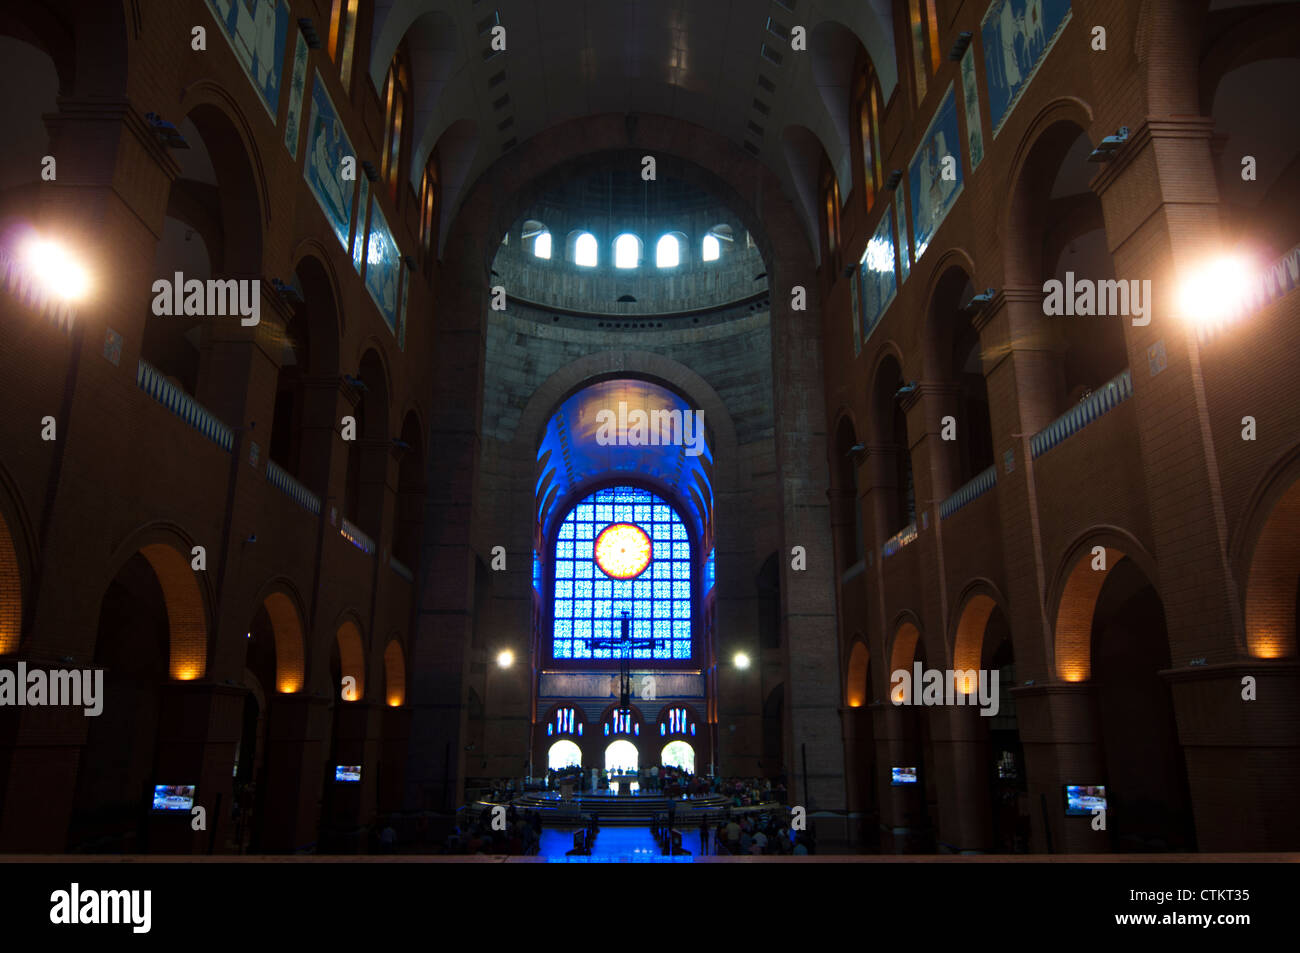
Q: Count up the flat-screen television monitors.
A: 4